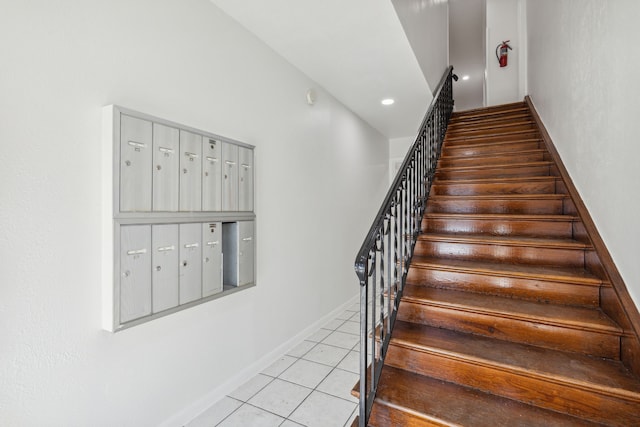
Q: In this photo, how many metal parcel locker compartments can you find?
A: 12